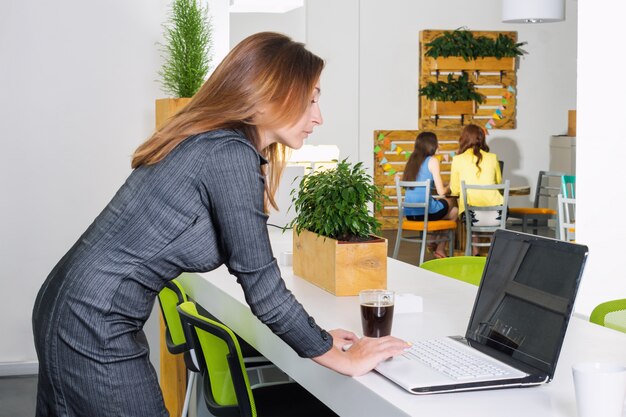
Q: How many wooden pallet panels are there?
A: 2